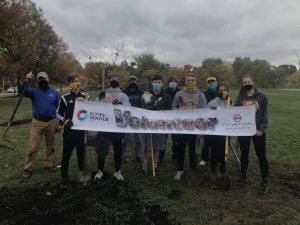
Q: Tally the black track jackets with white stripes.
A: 1